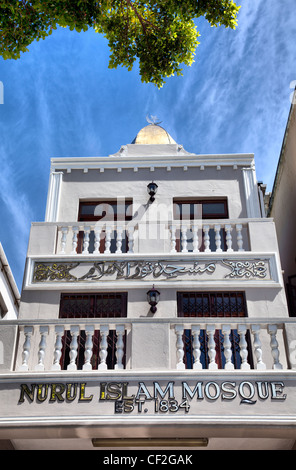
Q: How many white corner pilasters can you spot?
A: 2